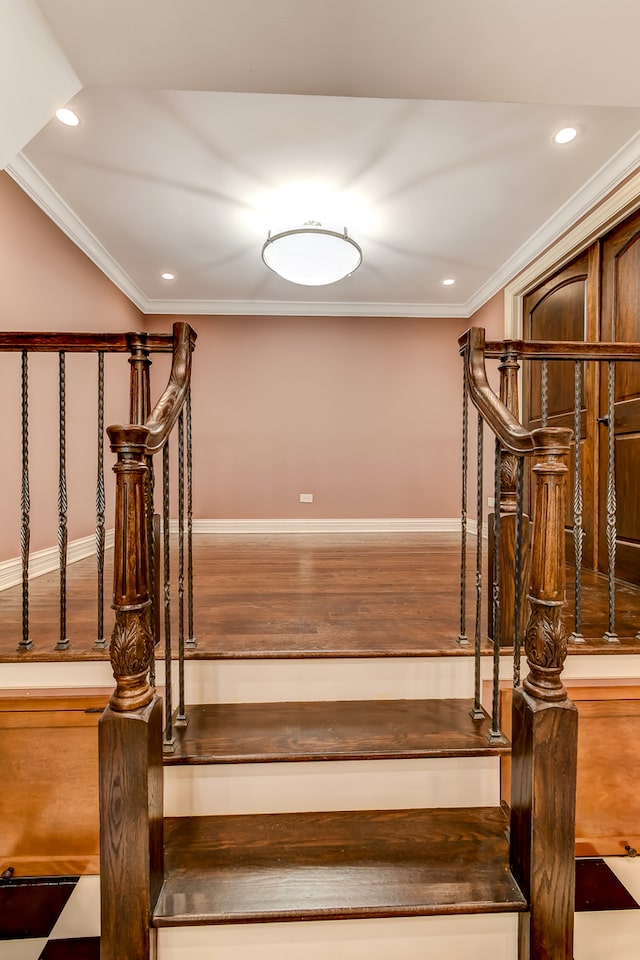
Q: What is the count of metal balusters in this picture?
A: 14